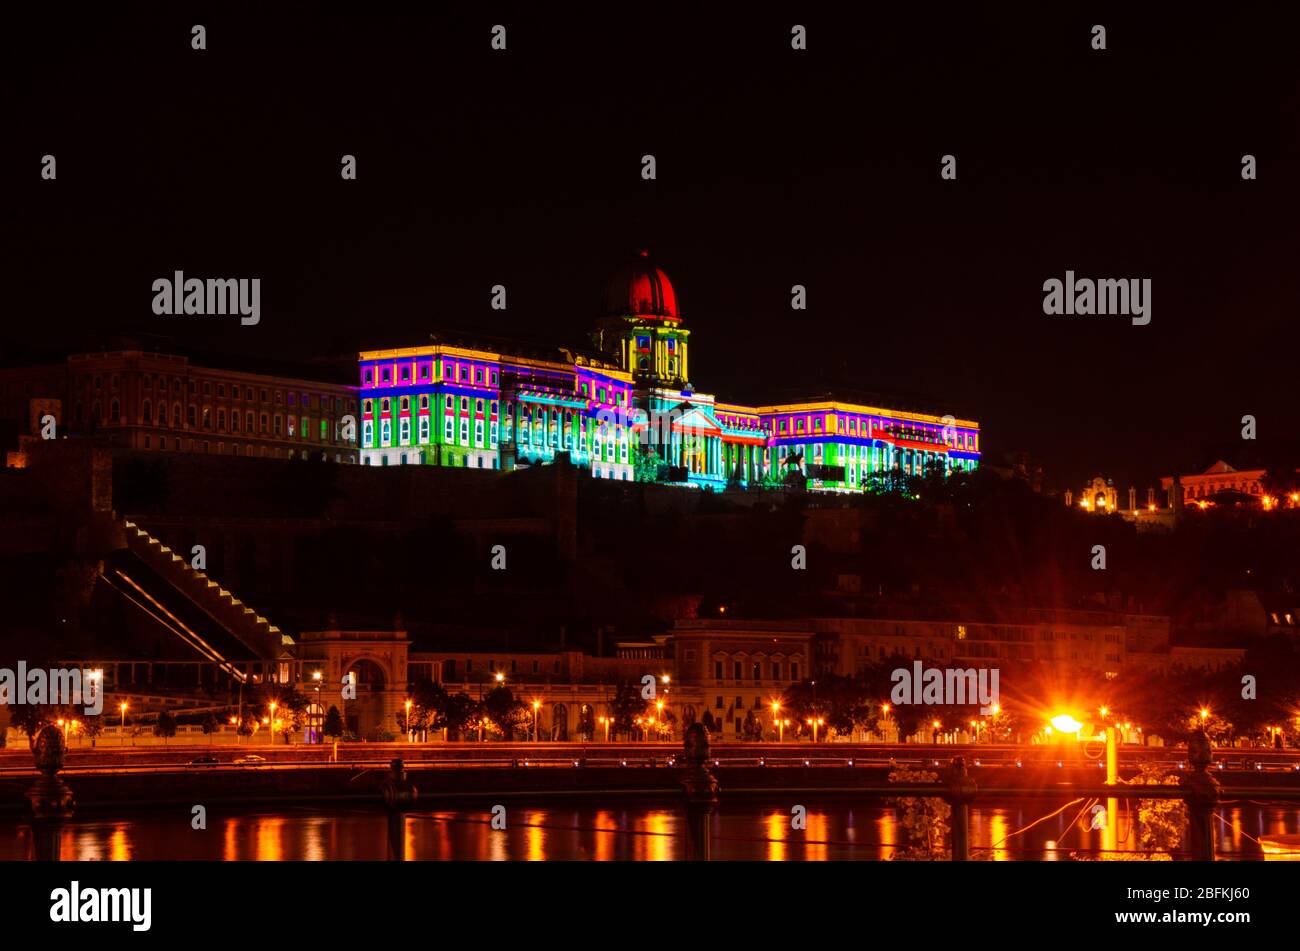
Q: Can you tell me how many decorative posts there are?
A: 5